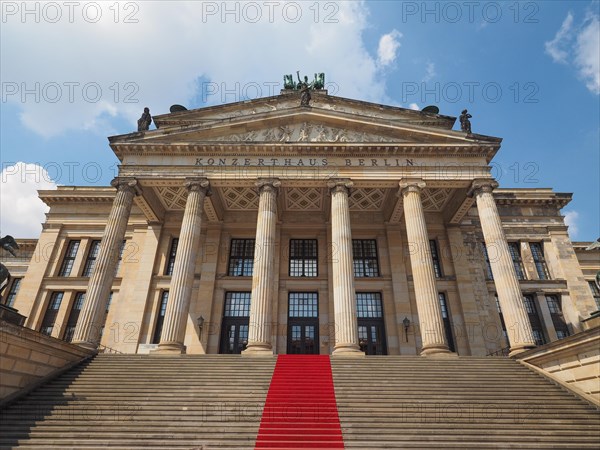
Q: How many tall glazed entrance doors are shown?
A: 3